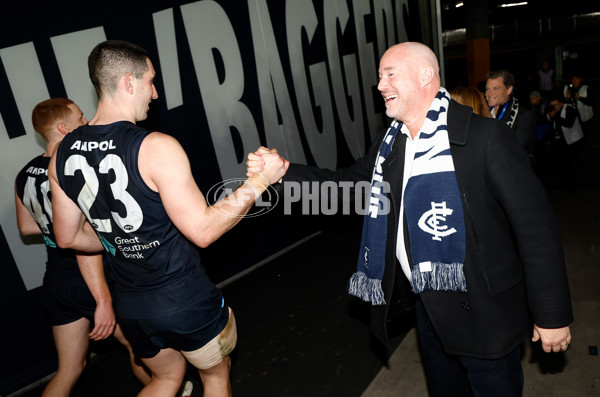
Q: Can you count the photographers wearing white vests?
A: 2